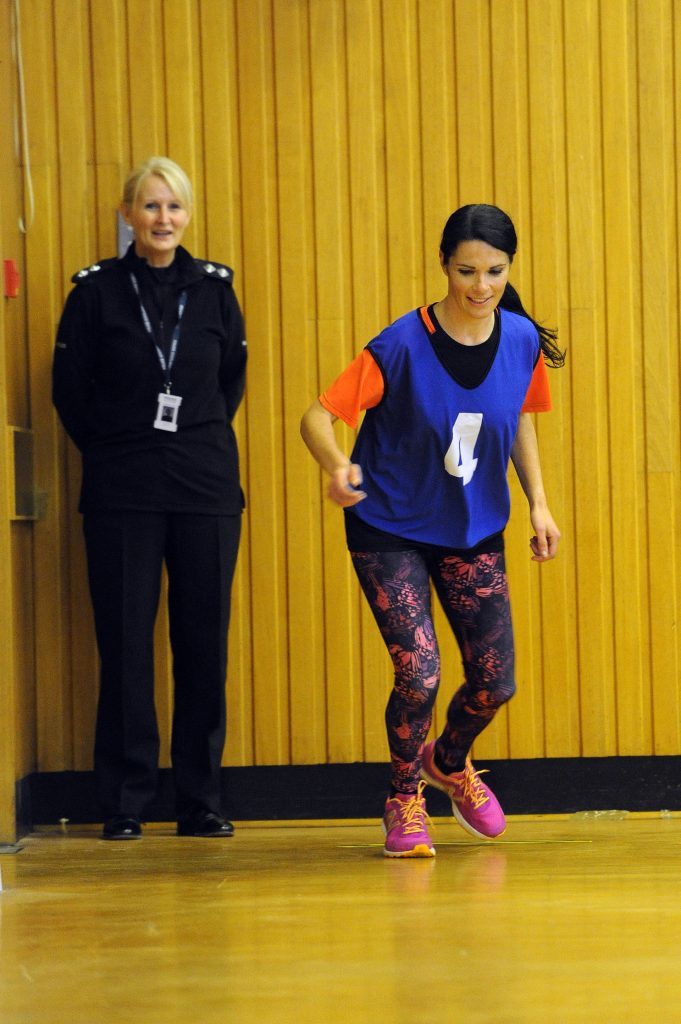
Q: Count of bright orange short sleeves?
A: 2